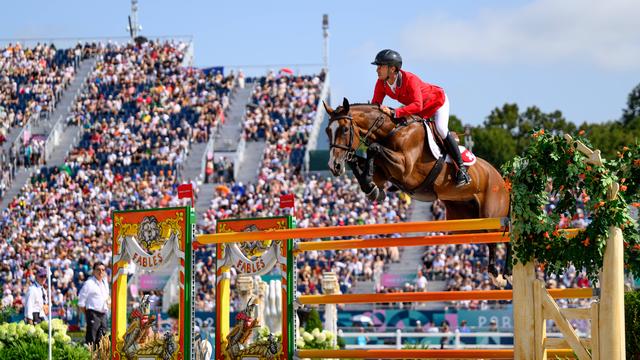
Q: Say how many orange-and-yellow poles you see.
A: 4